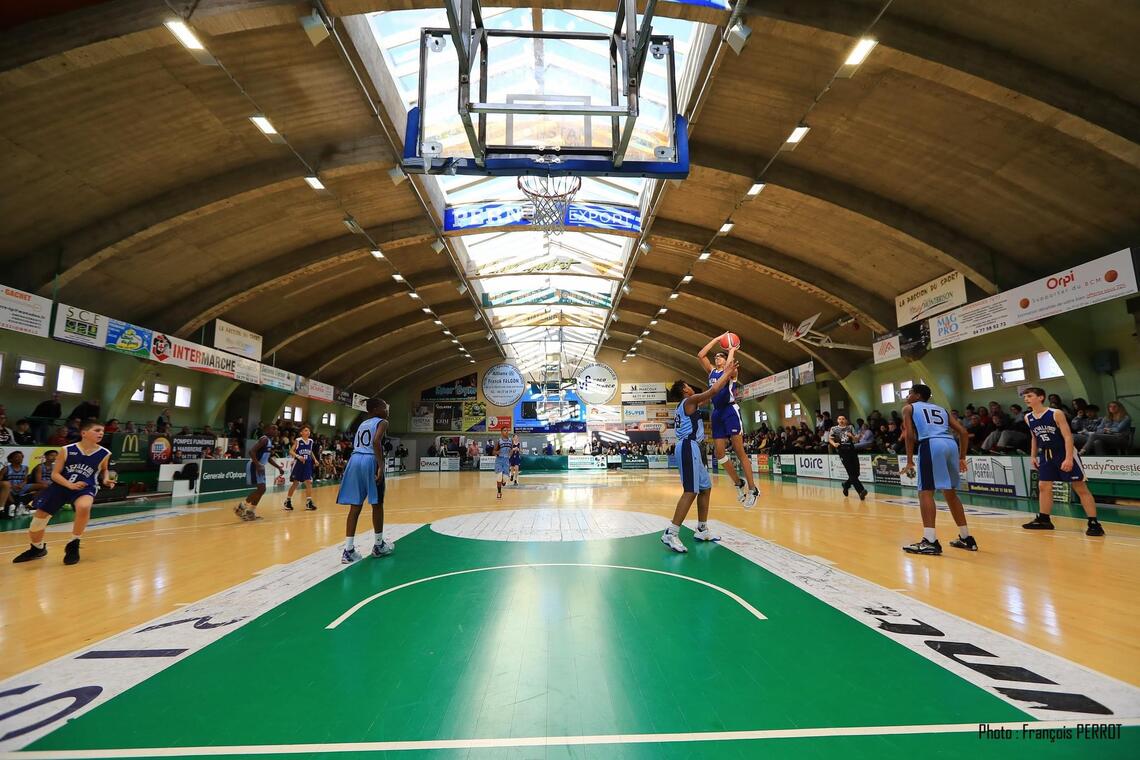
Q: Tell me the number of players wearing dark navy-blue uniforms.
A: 5